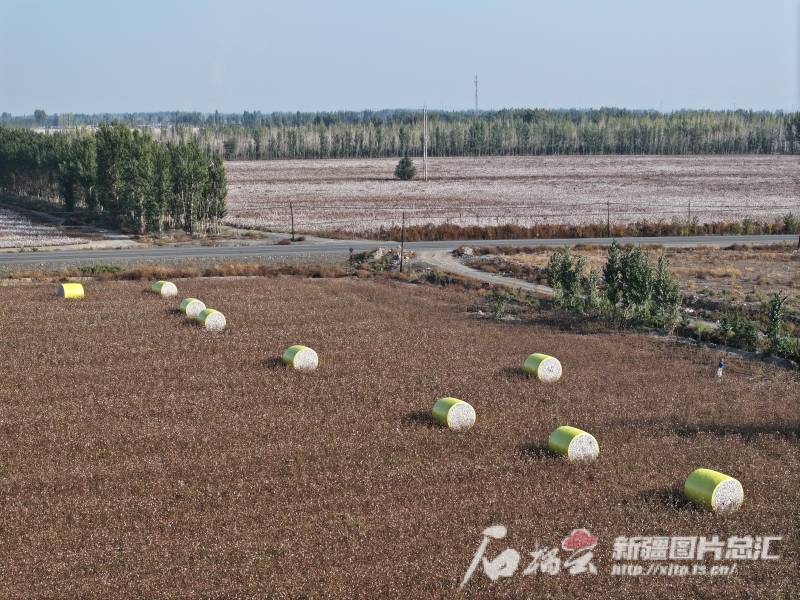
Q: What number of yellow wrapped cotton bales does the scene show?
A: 9